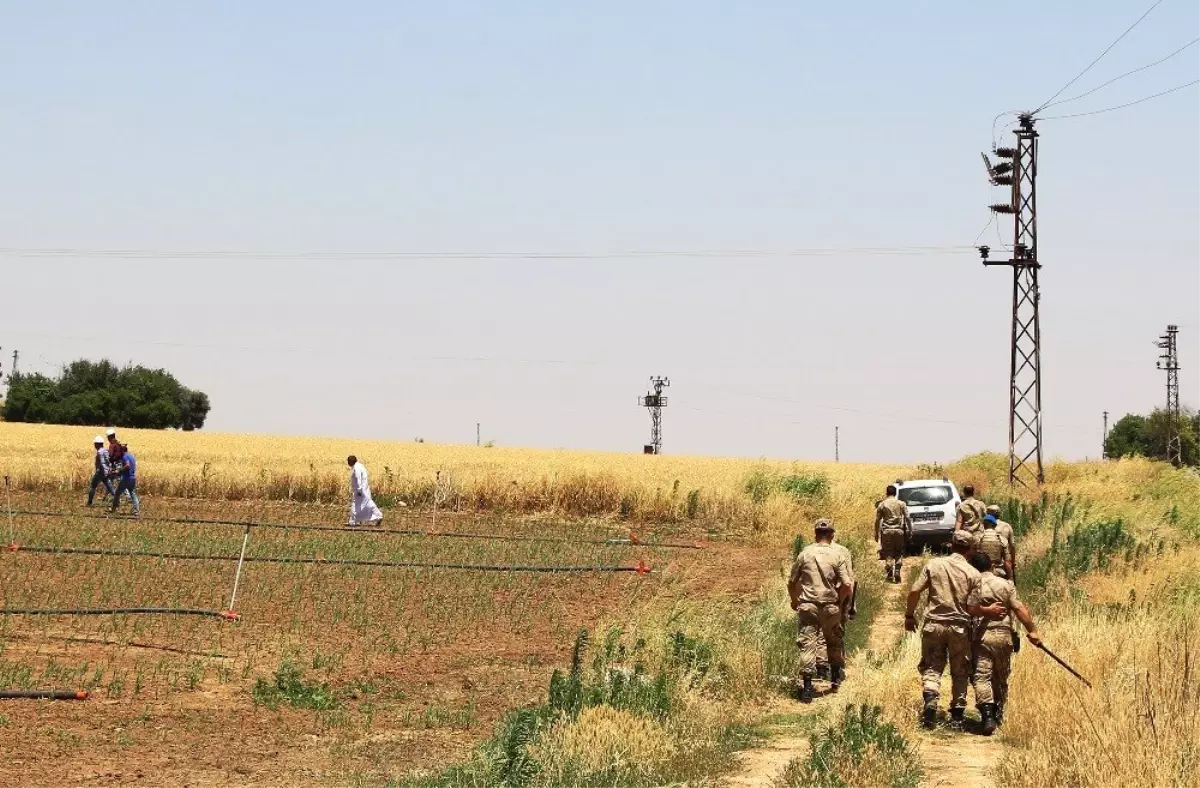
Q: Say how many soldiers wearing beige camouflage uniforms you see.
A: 8